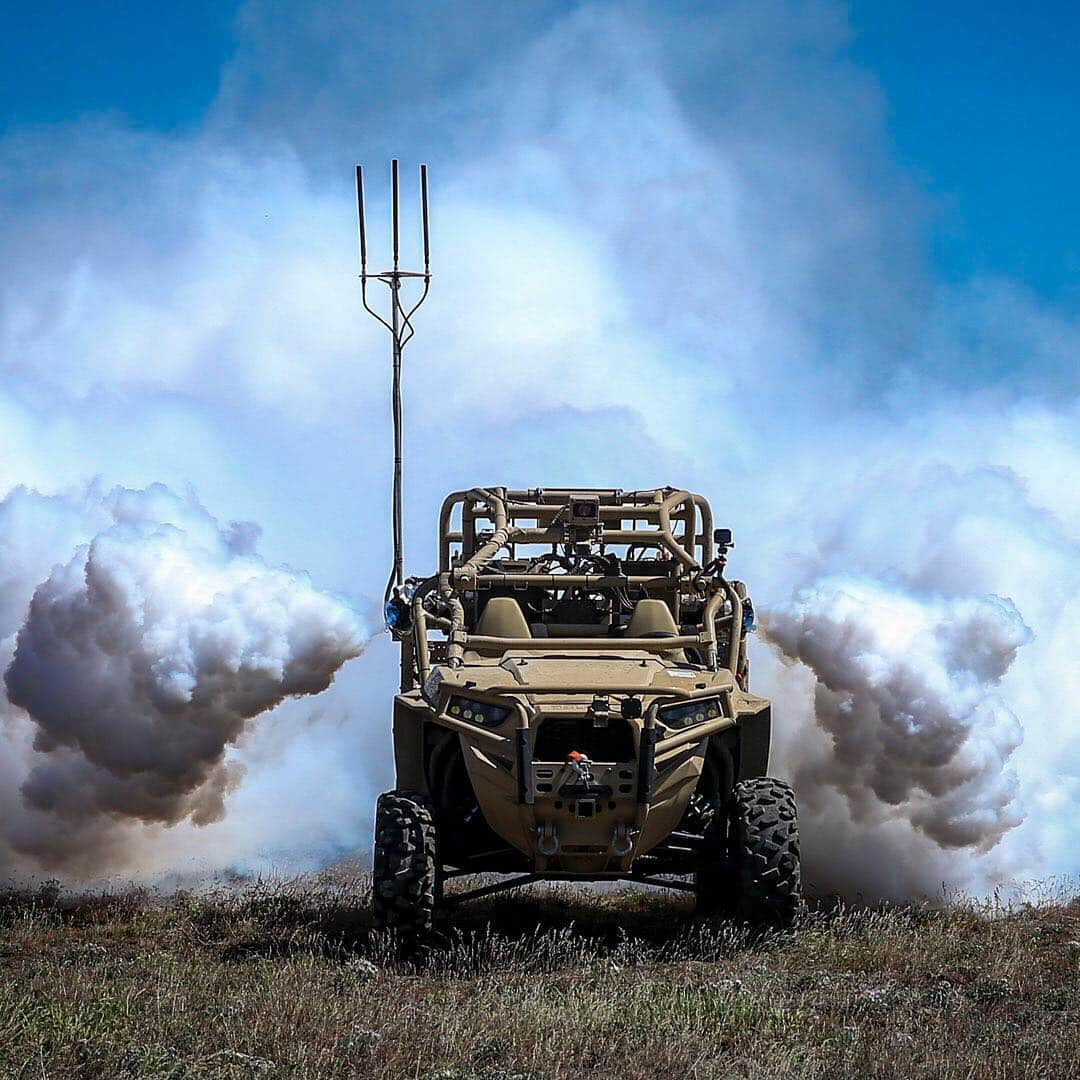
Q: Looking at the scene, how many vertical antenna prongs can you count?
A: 3